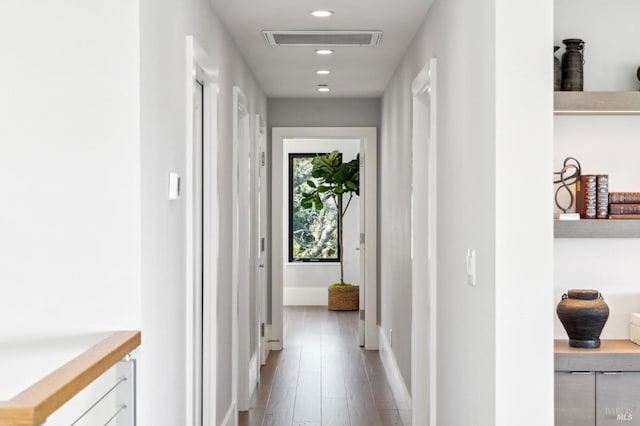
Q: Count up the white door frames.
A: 5